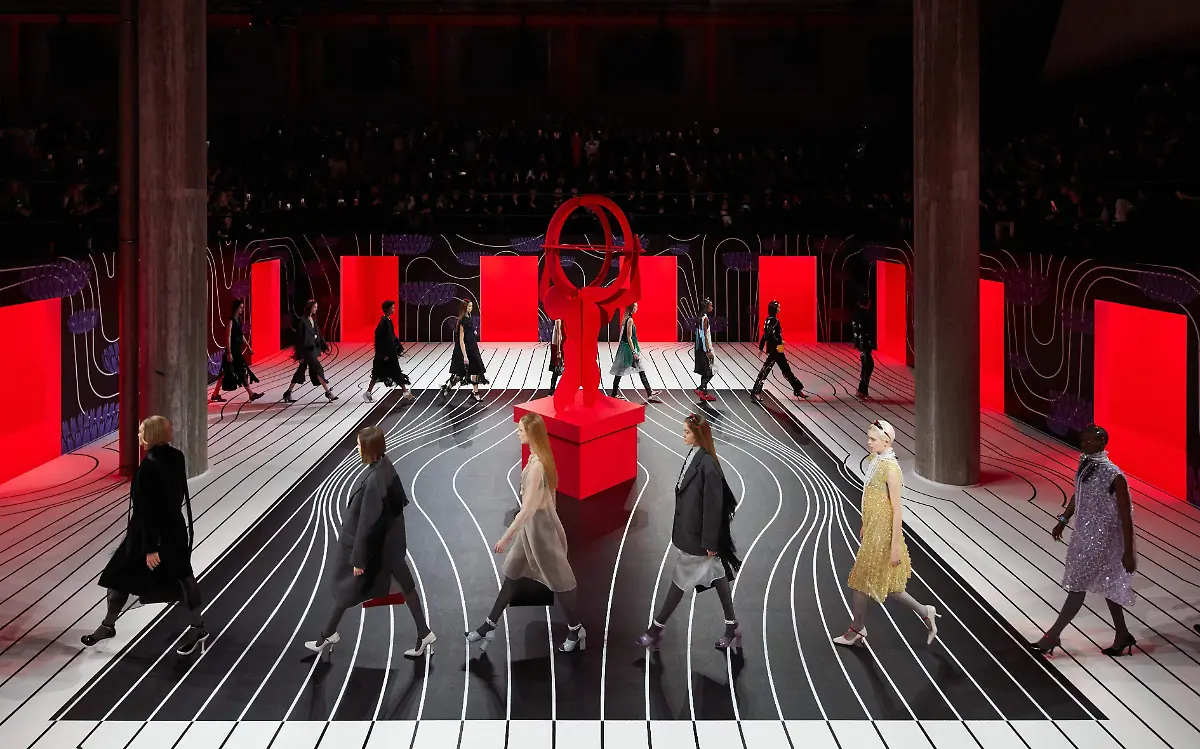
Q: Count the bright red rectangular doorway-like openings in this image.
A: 9